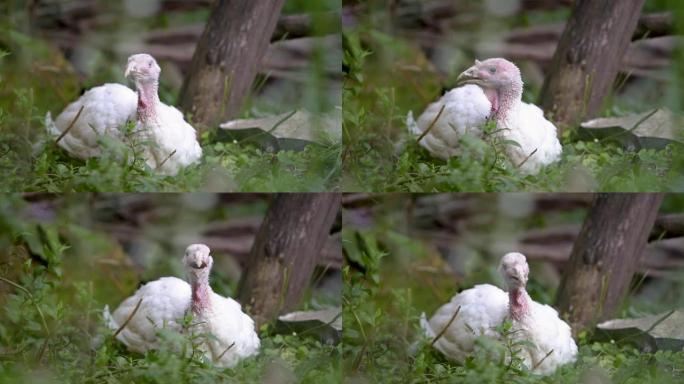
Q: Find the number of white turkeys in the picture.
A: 4